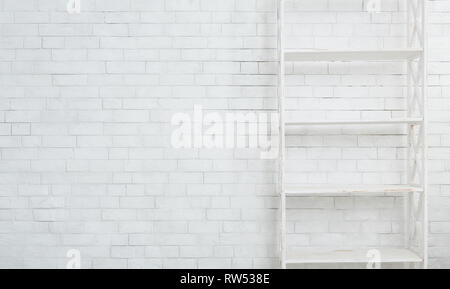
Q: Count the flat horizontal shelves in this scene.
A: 4